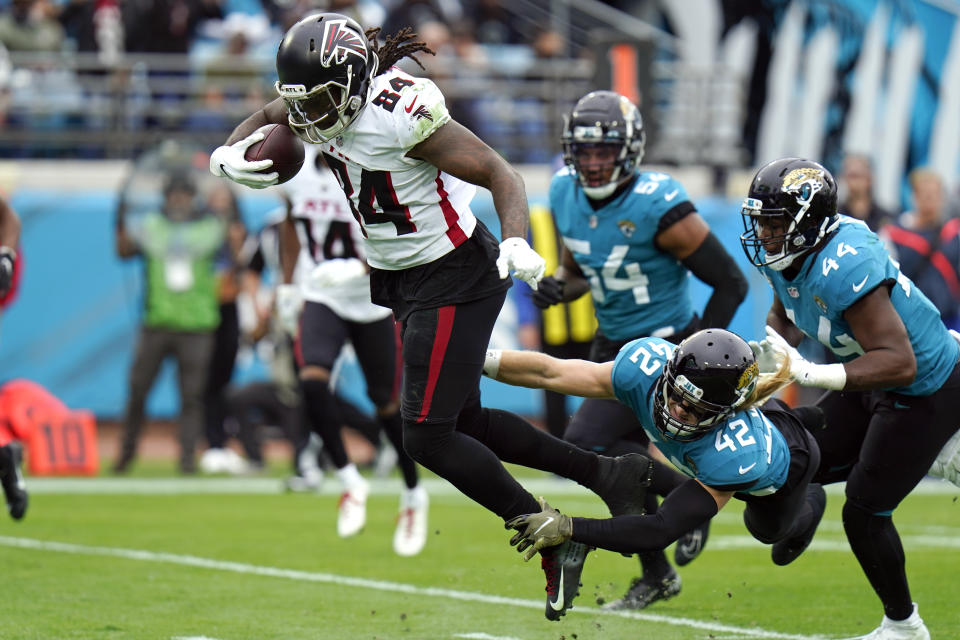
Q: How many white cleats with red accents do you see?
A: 2